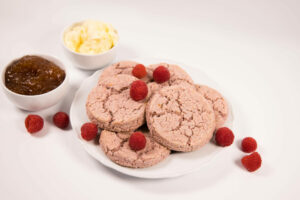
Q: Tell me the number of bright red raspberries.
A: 10